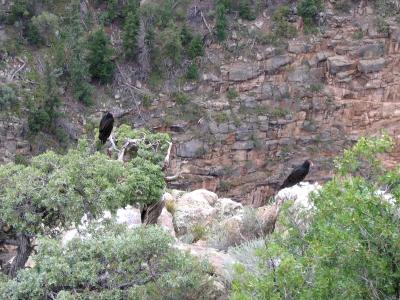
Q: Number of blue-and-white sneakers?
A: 0